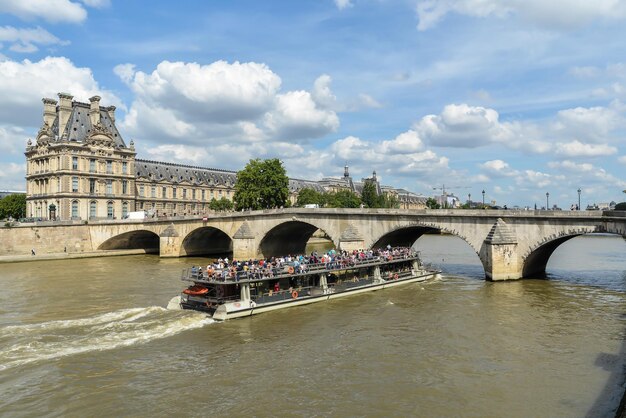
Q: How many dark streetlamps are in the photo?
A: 4